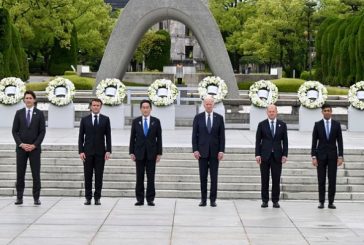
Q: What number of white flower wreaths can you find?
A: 8